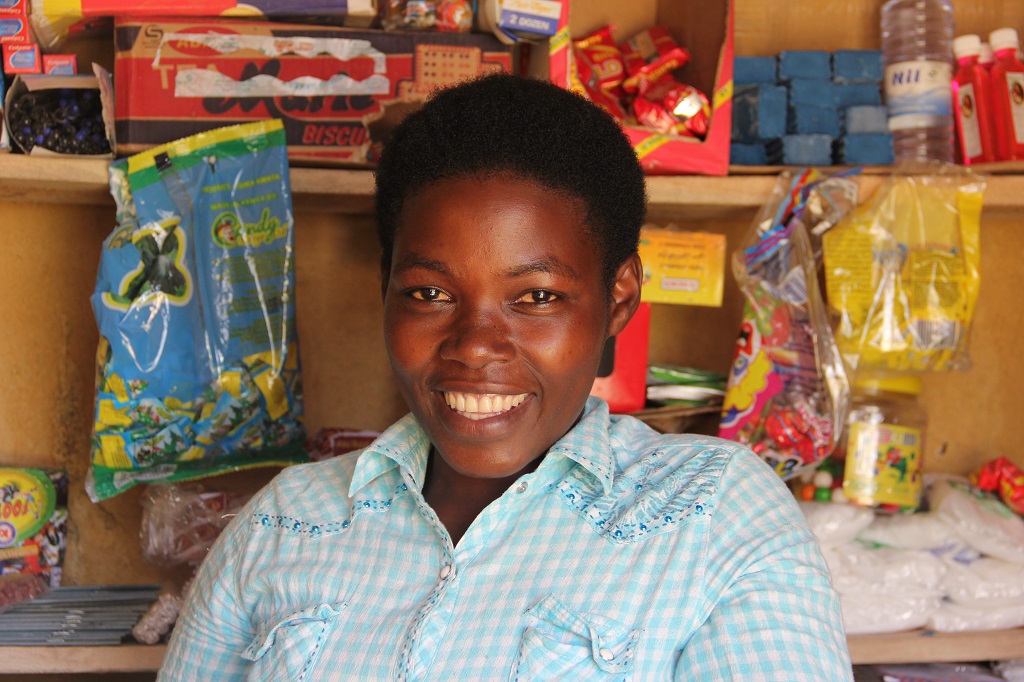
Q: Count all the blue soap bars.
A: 11